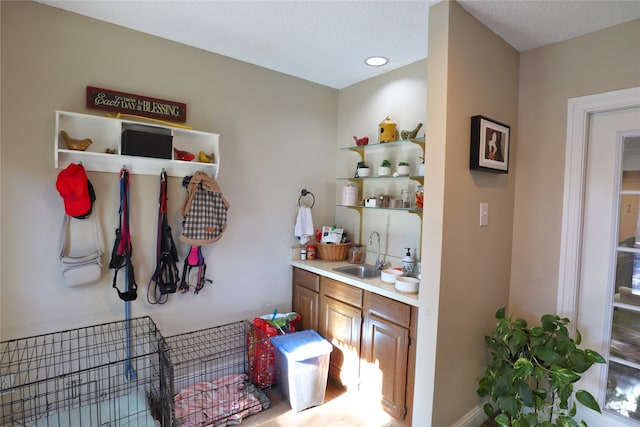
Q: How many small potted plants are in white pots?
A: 3